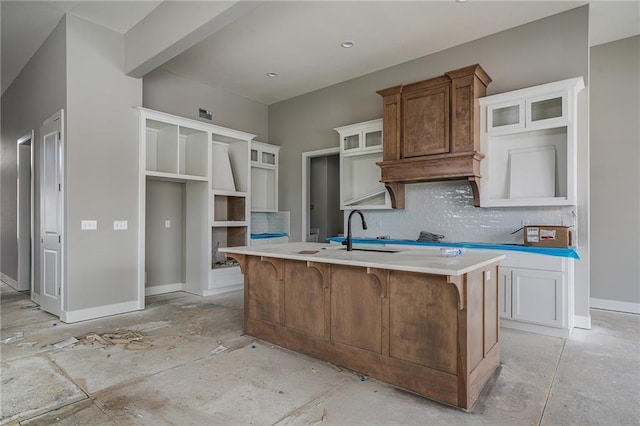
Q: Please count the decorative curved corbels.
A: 7